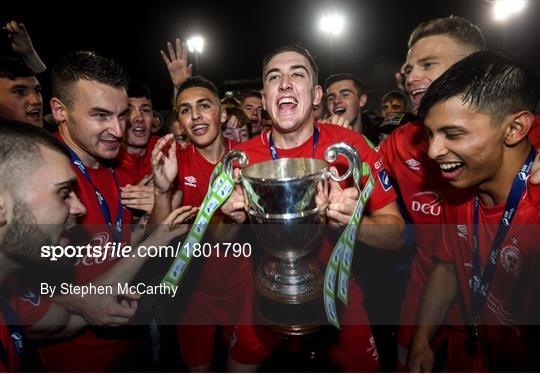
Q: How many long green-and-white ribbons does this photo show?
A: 2